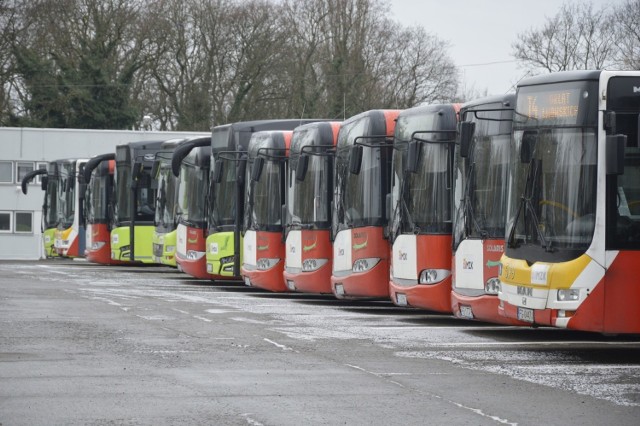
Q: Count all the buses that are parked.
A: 13